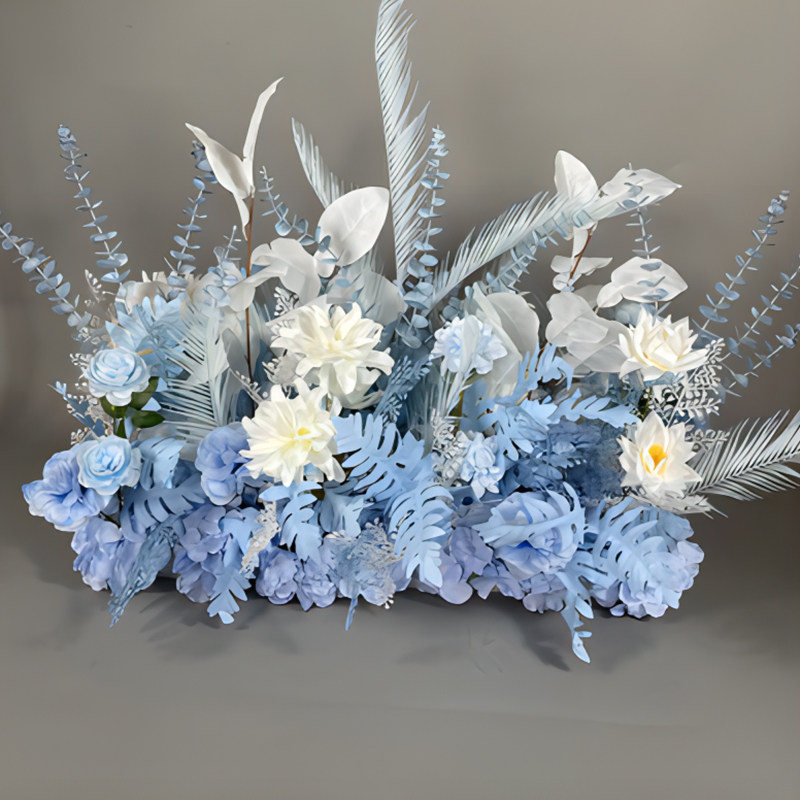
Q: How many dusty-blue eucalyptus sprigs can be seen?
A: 11